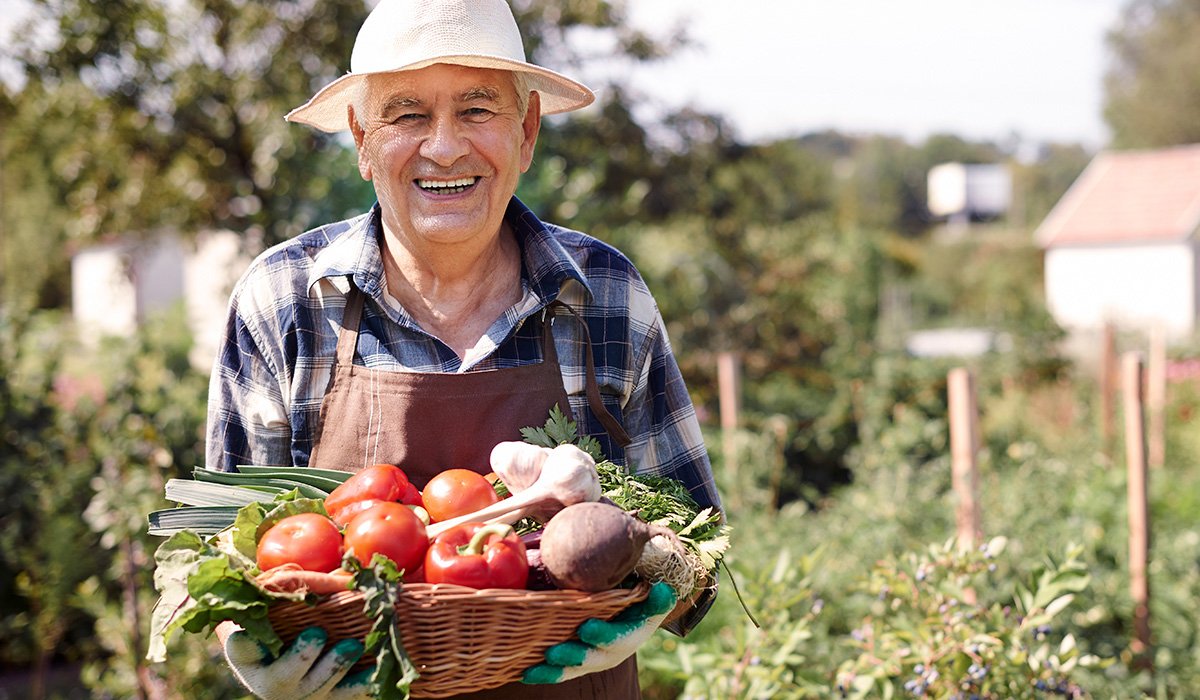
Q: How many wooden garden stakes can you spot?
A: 5